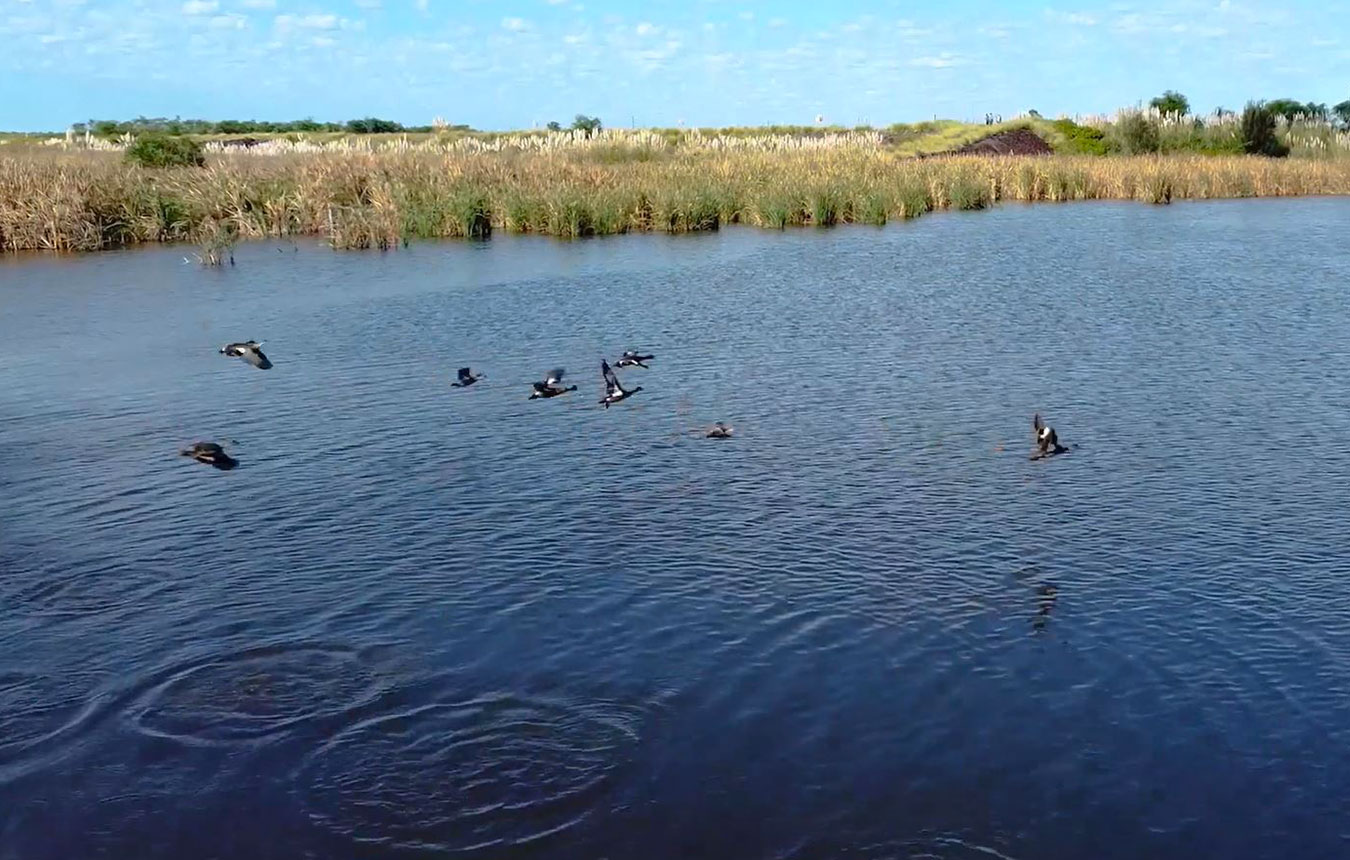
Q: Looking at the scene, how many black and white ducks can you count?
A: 8